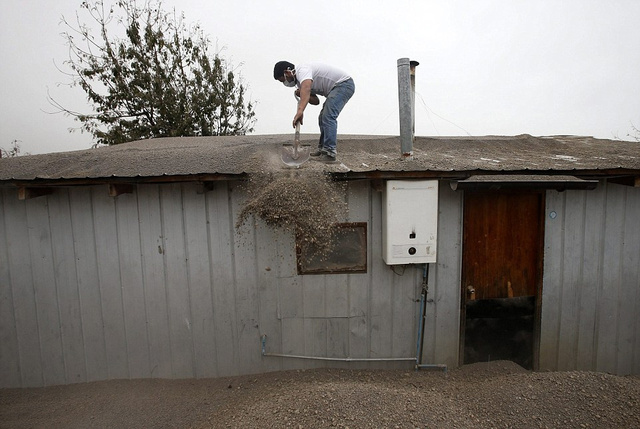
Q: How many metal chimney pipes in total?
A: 2